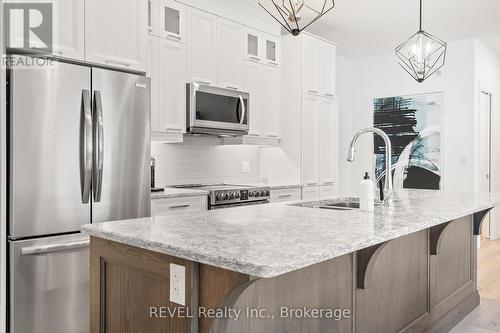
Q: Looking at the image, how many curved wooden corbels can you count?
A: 4